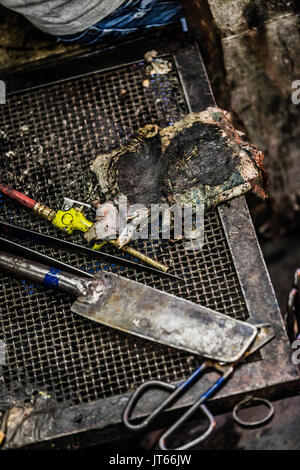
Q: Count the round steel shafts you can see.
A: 1